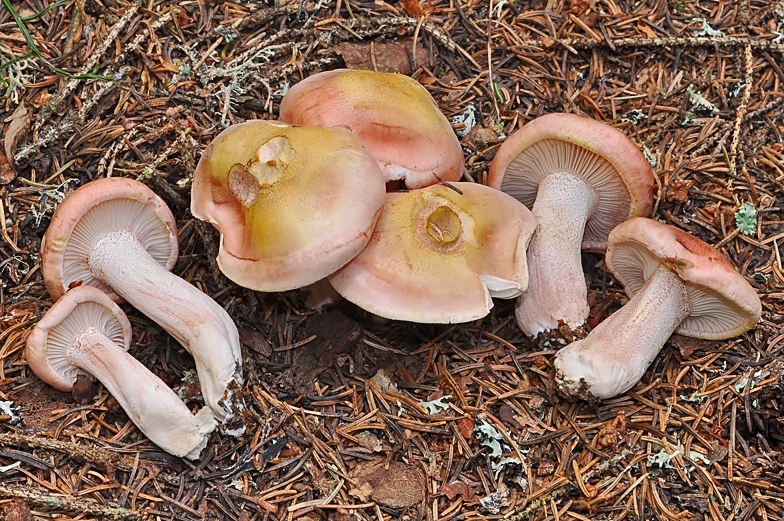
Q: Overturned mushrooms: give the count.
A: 4